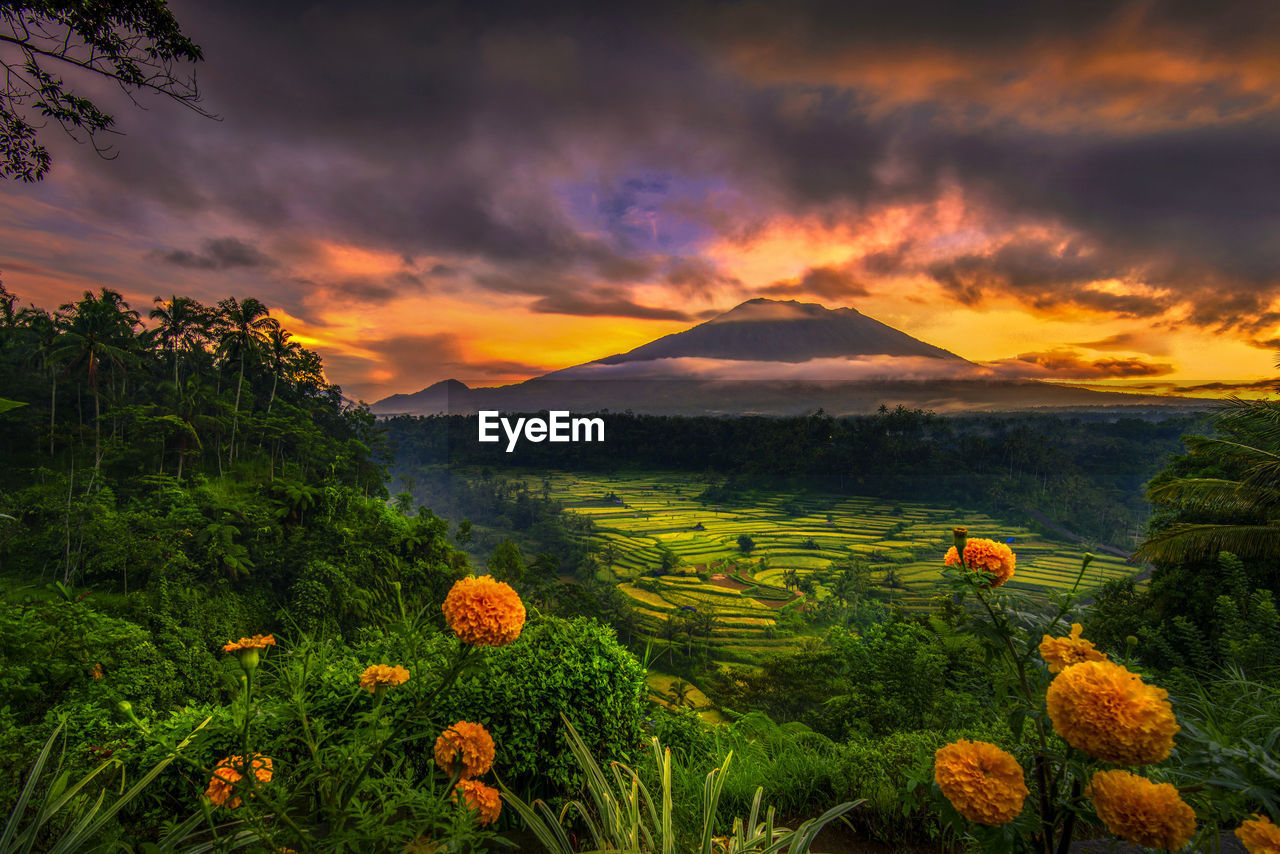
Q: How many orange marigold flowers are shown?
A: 12